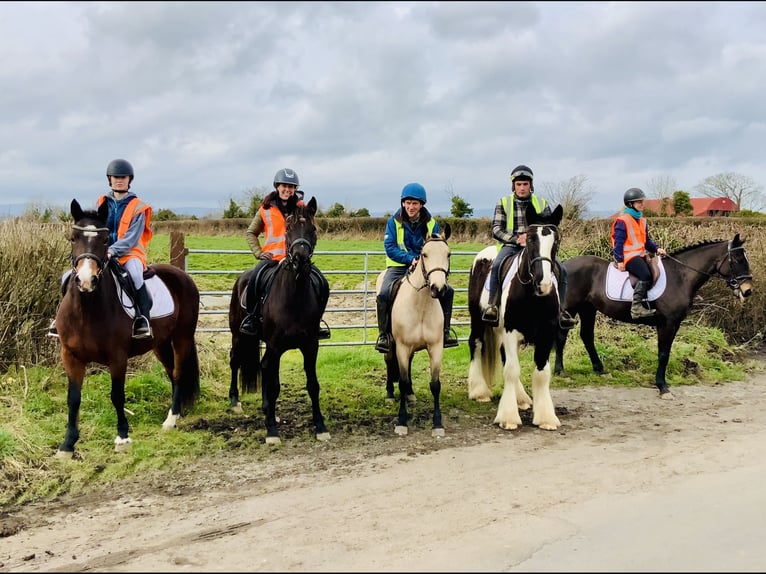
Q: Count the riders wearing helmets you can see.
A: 5